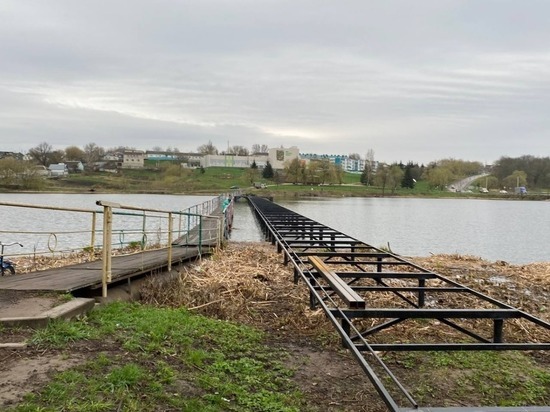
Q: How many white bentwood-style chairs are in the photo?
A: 0